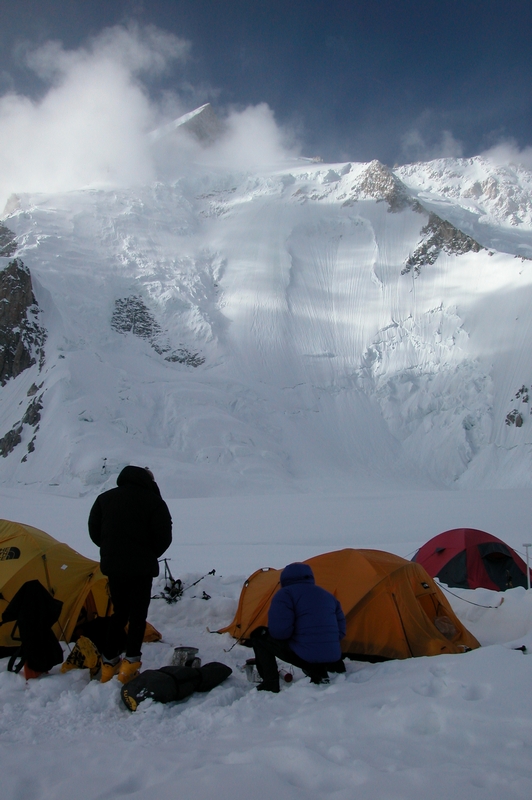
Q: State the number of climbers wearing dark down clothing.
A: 2